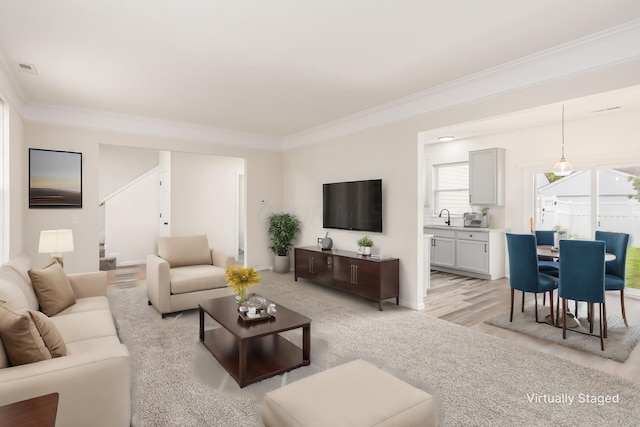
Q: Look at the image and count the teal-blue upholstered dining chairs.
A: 4